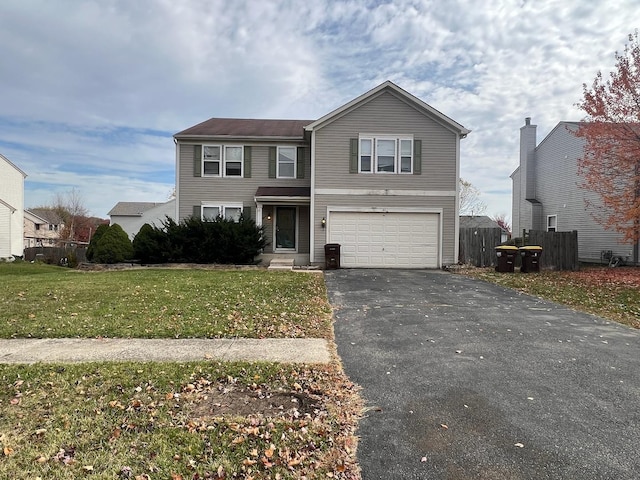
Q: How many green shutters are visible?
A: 8